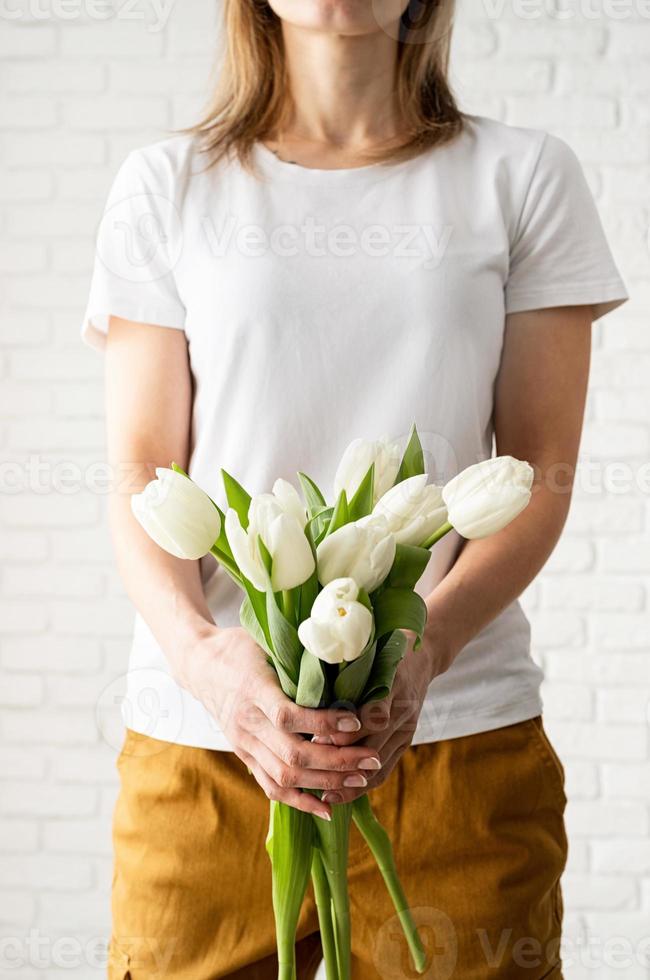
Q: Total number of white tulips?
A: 7